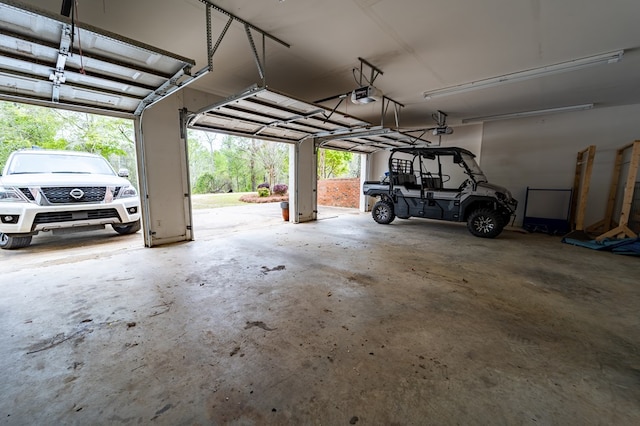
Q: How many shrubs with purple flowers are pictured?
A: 2